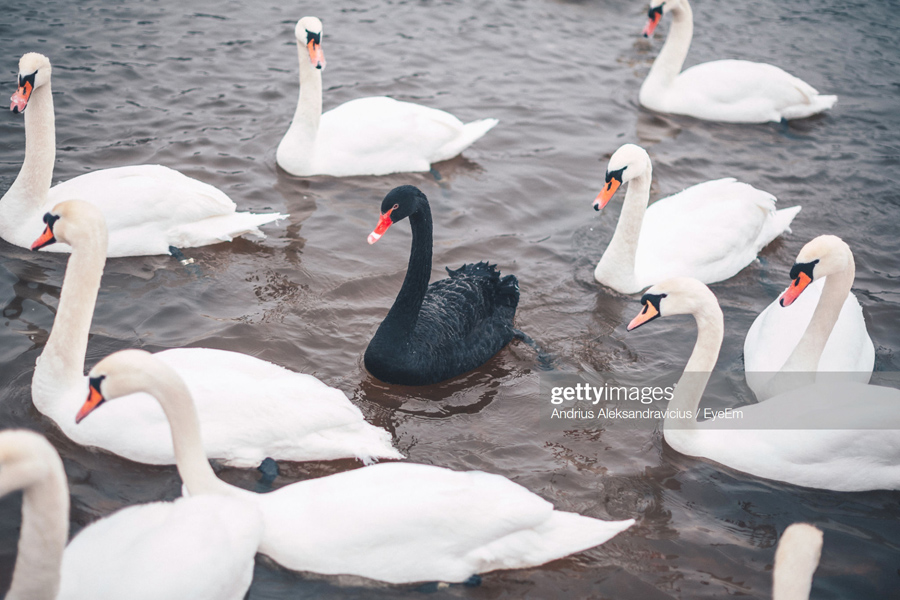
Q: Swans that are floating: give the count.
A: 11